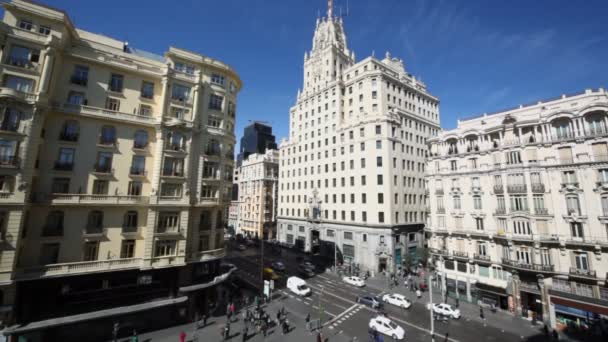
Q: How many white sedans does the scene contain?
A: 4